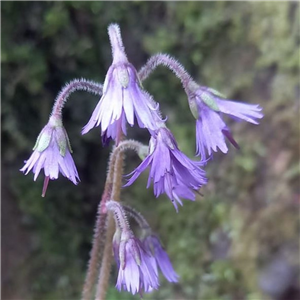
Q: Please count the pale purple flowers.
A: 6